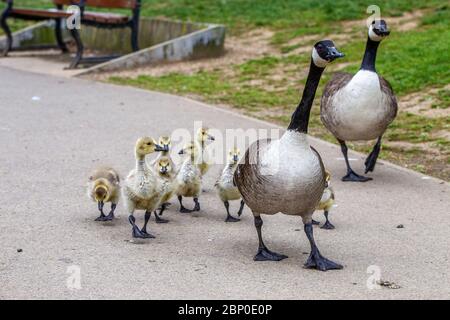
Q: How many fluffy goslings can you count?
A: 8